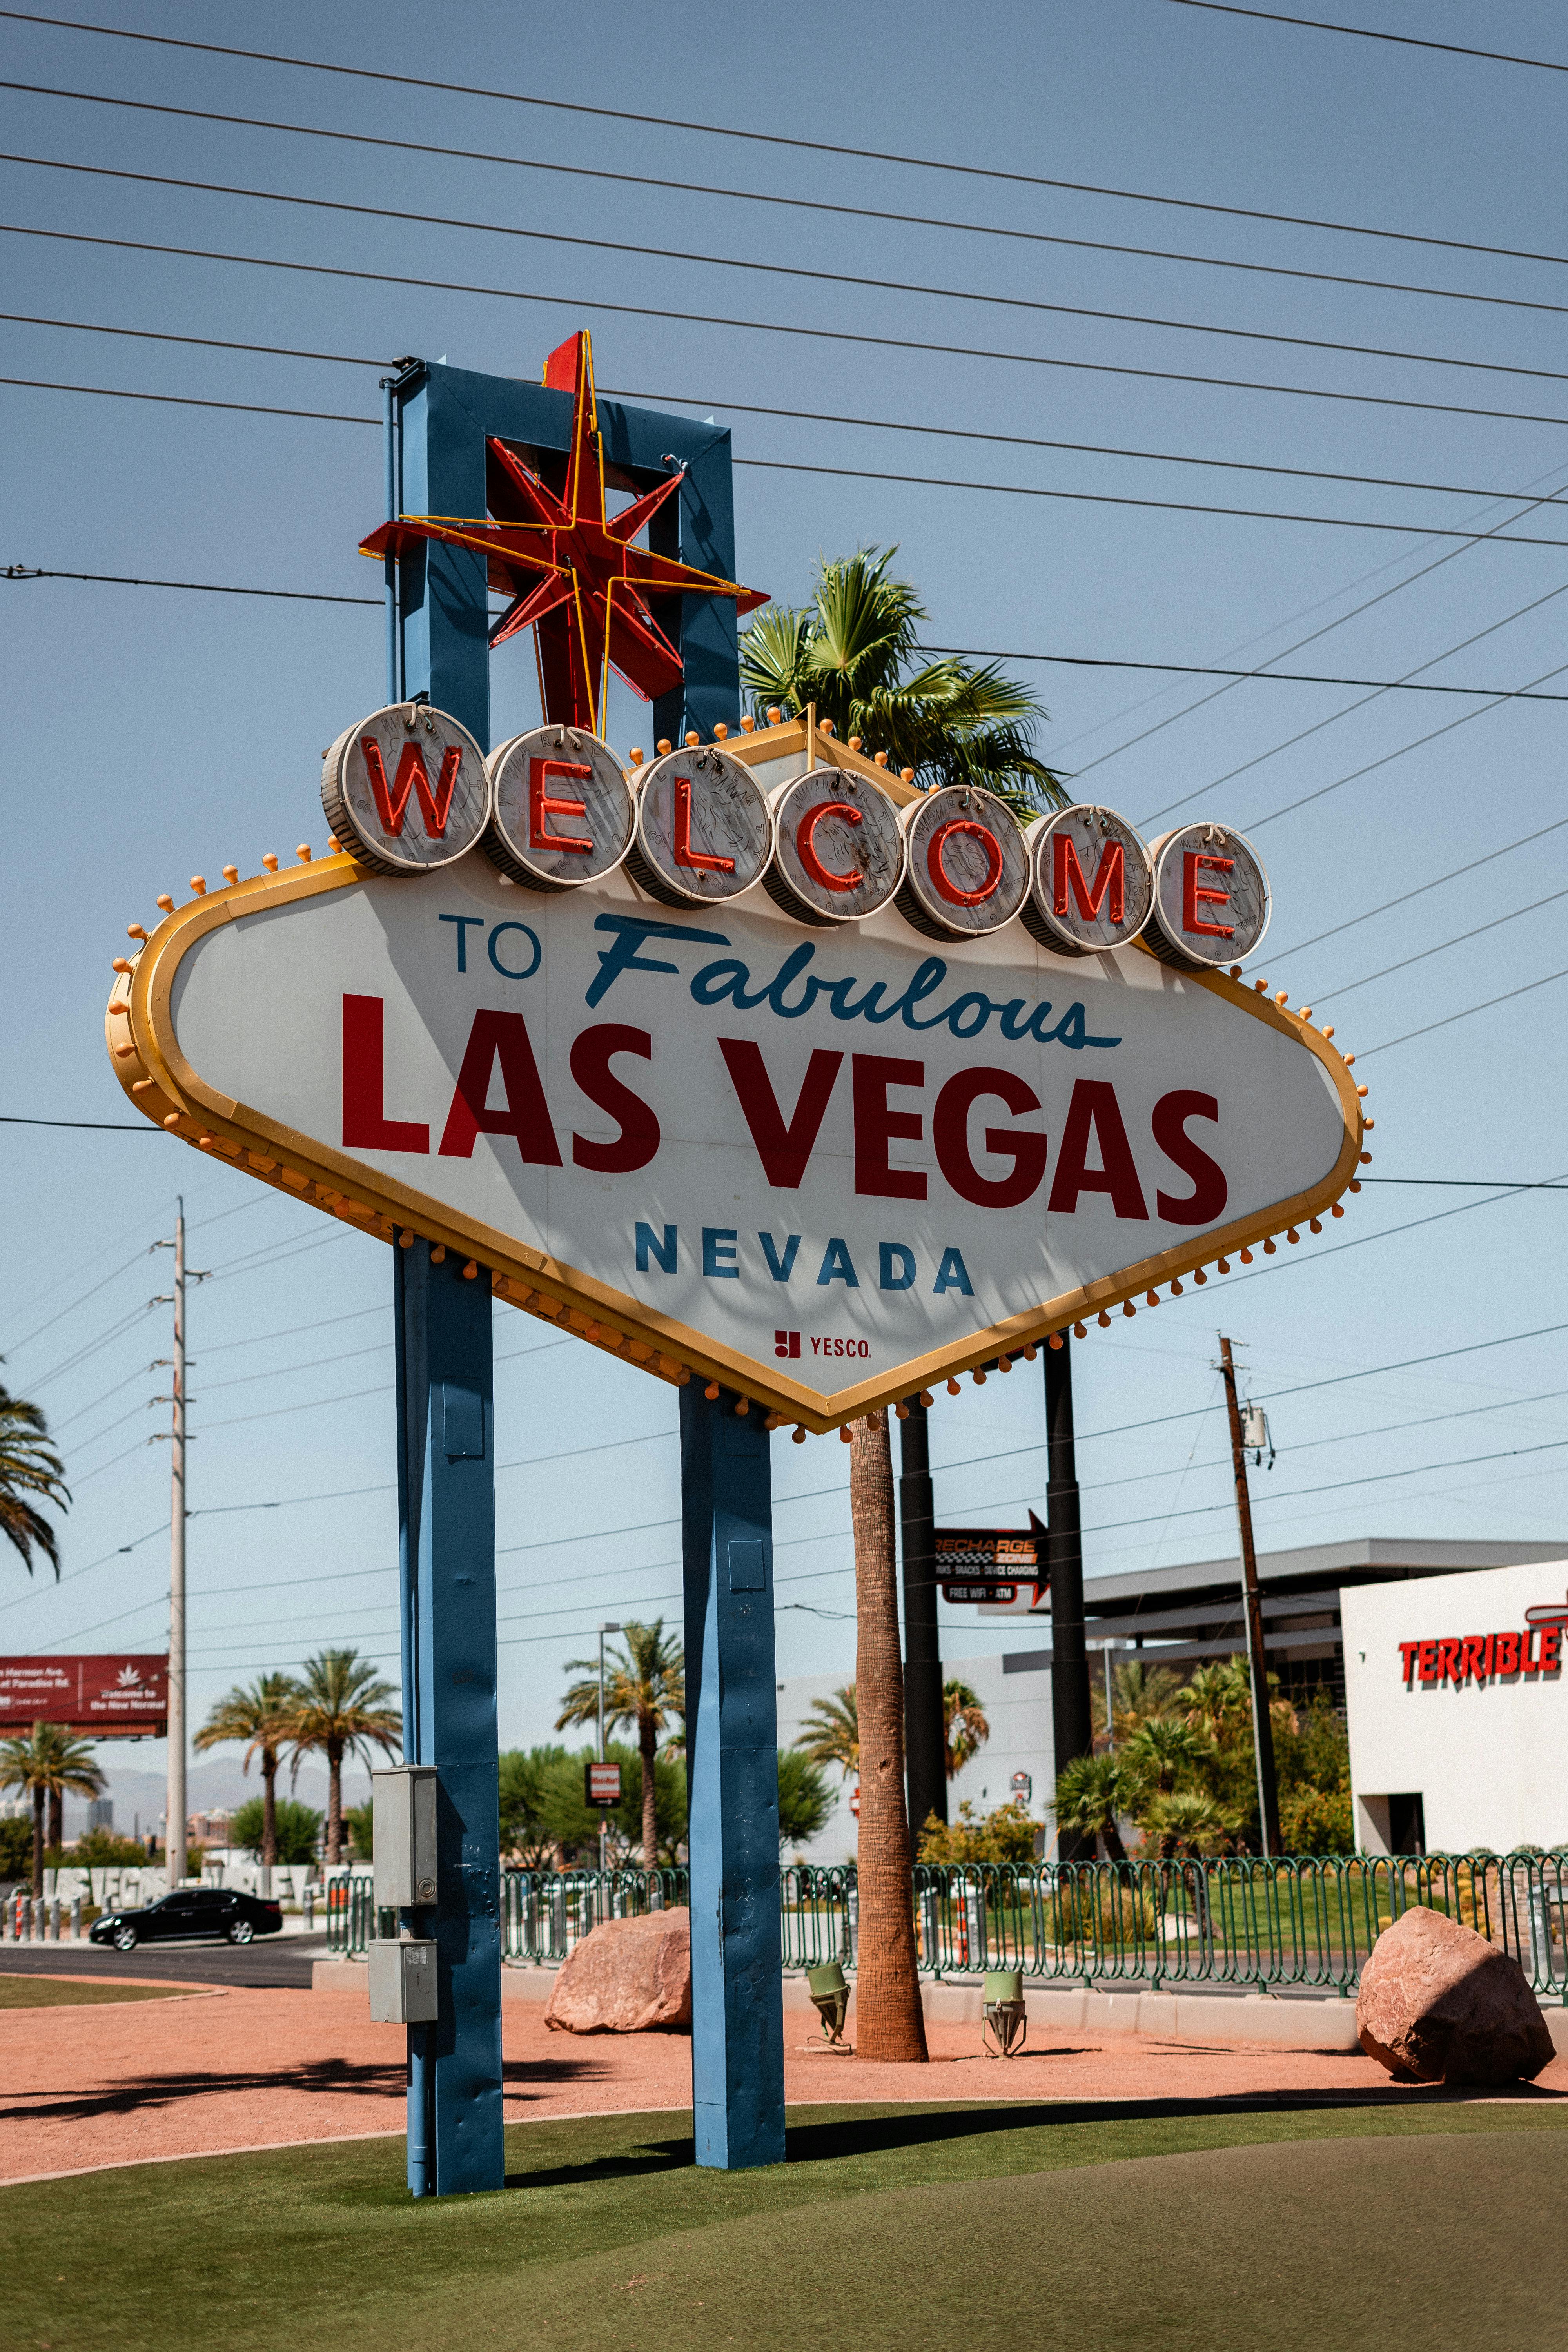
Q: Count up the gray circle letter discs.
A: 7